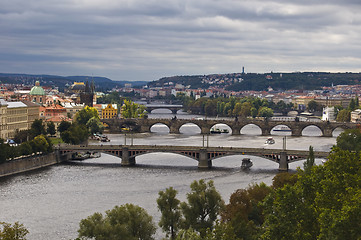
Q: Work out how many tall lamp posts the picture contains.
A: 6